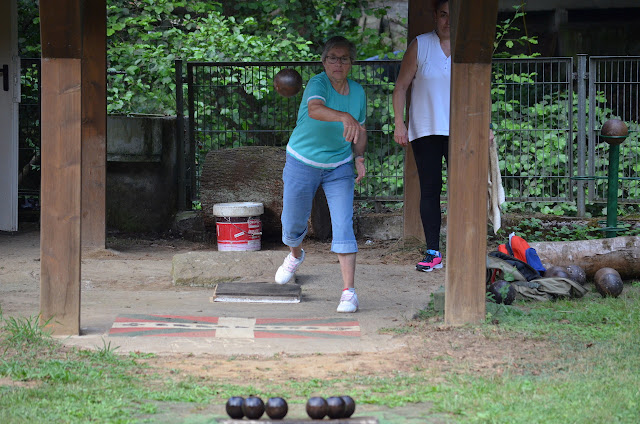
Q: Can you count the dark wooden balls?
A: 13